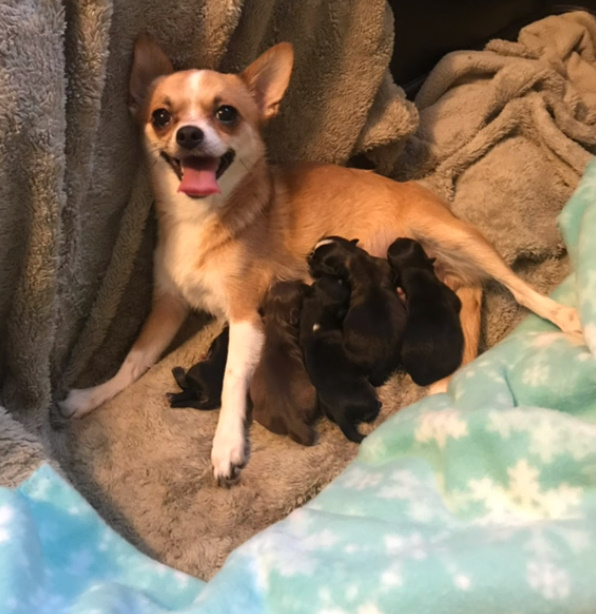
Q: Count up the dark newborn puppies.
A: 5